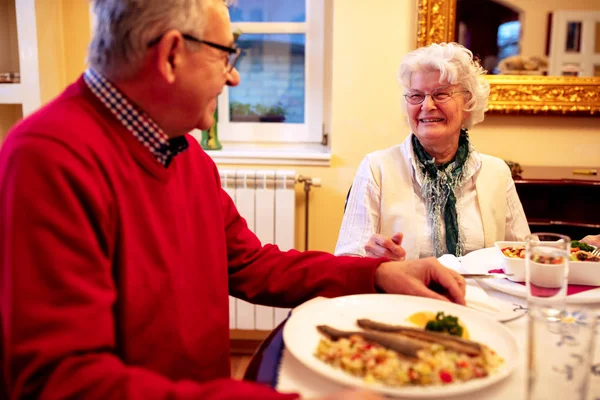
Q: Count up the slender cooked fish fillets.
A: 2